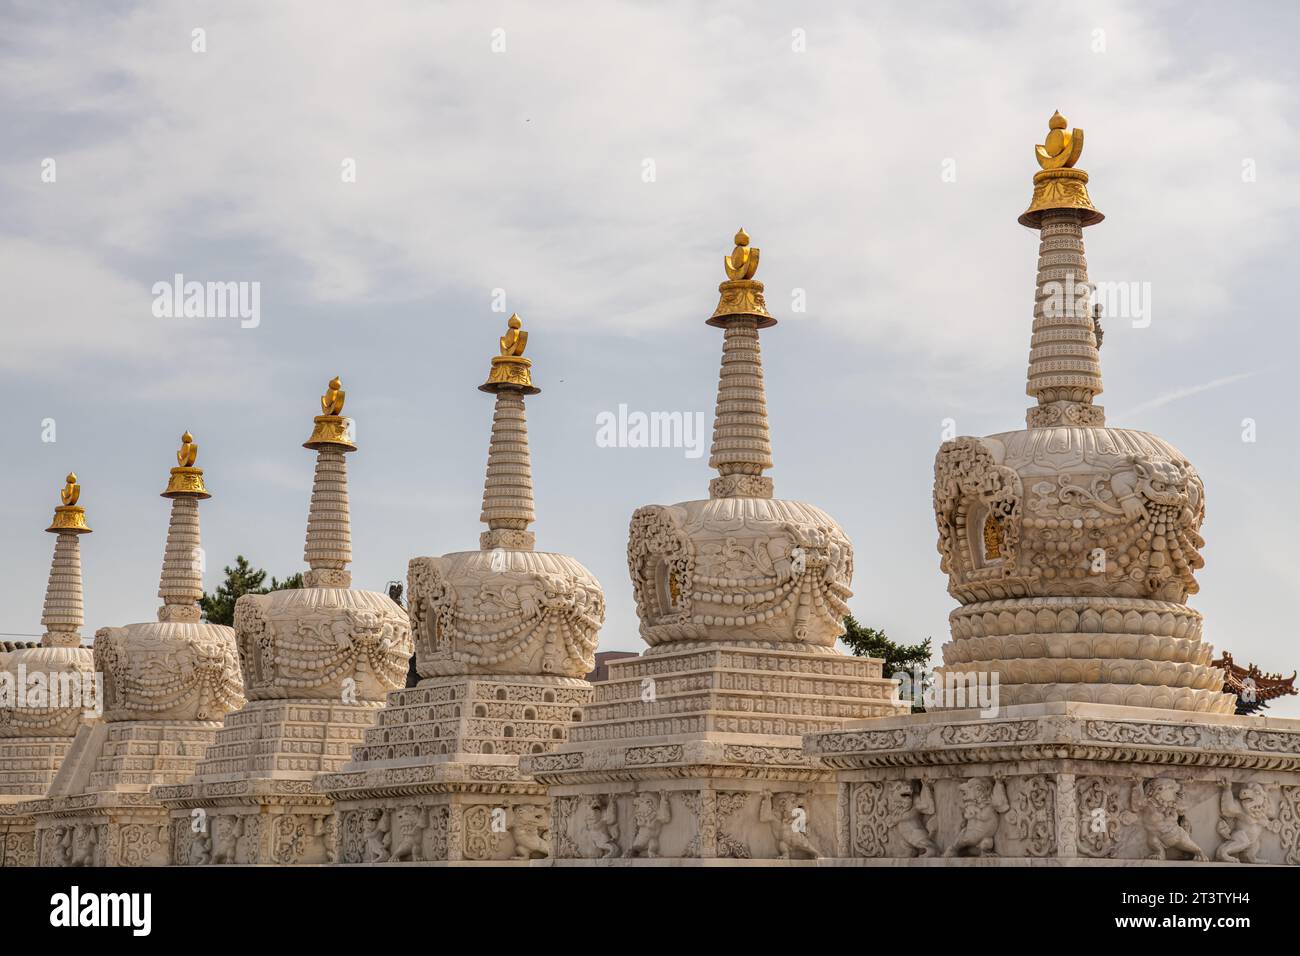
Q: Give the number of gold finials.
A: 6